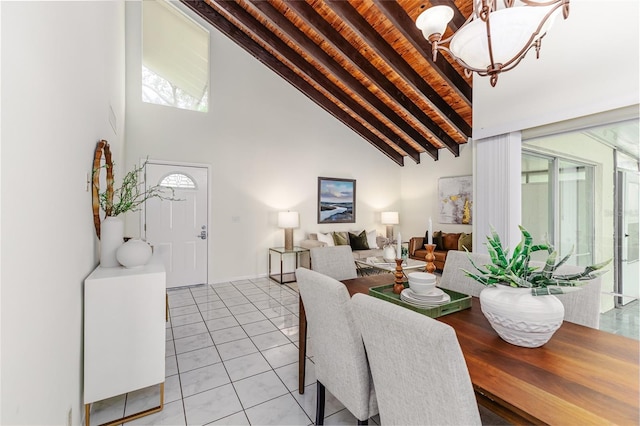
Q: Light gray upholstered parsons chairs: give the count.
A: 5